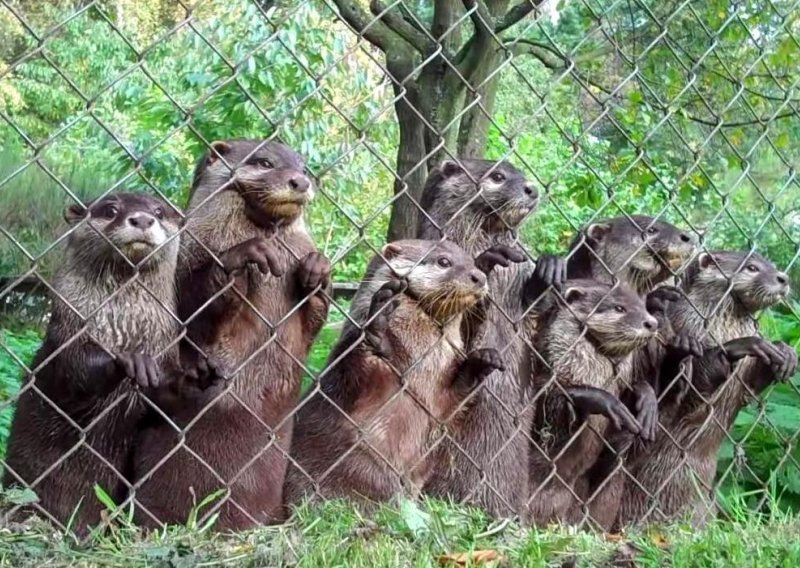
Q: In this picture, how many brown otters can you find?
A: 7